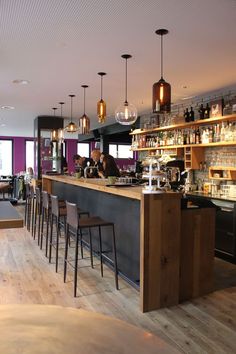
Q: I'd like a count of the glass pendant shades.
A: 7